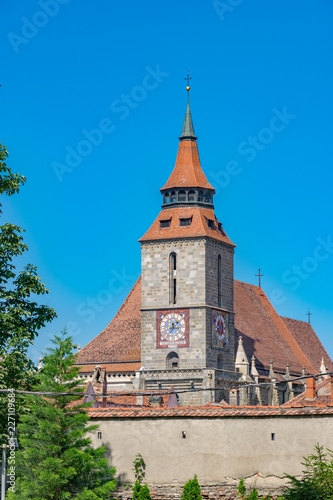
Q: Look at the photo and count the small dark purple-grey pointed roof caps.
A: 2